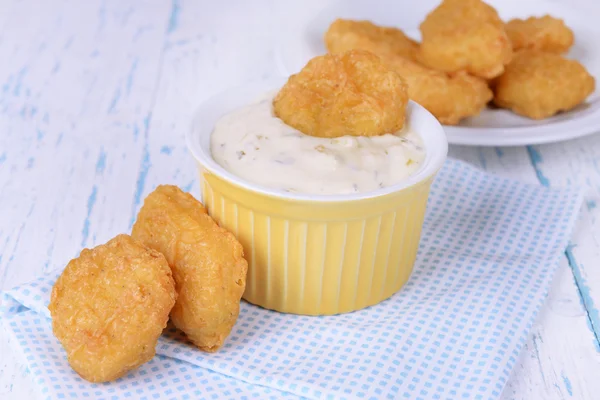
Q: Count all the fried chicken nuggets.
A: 8